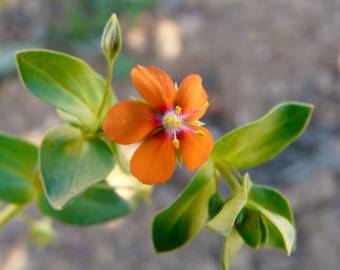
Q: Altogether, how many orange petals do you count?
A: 5